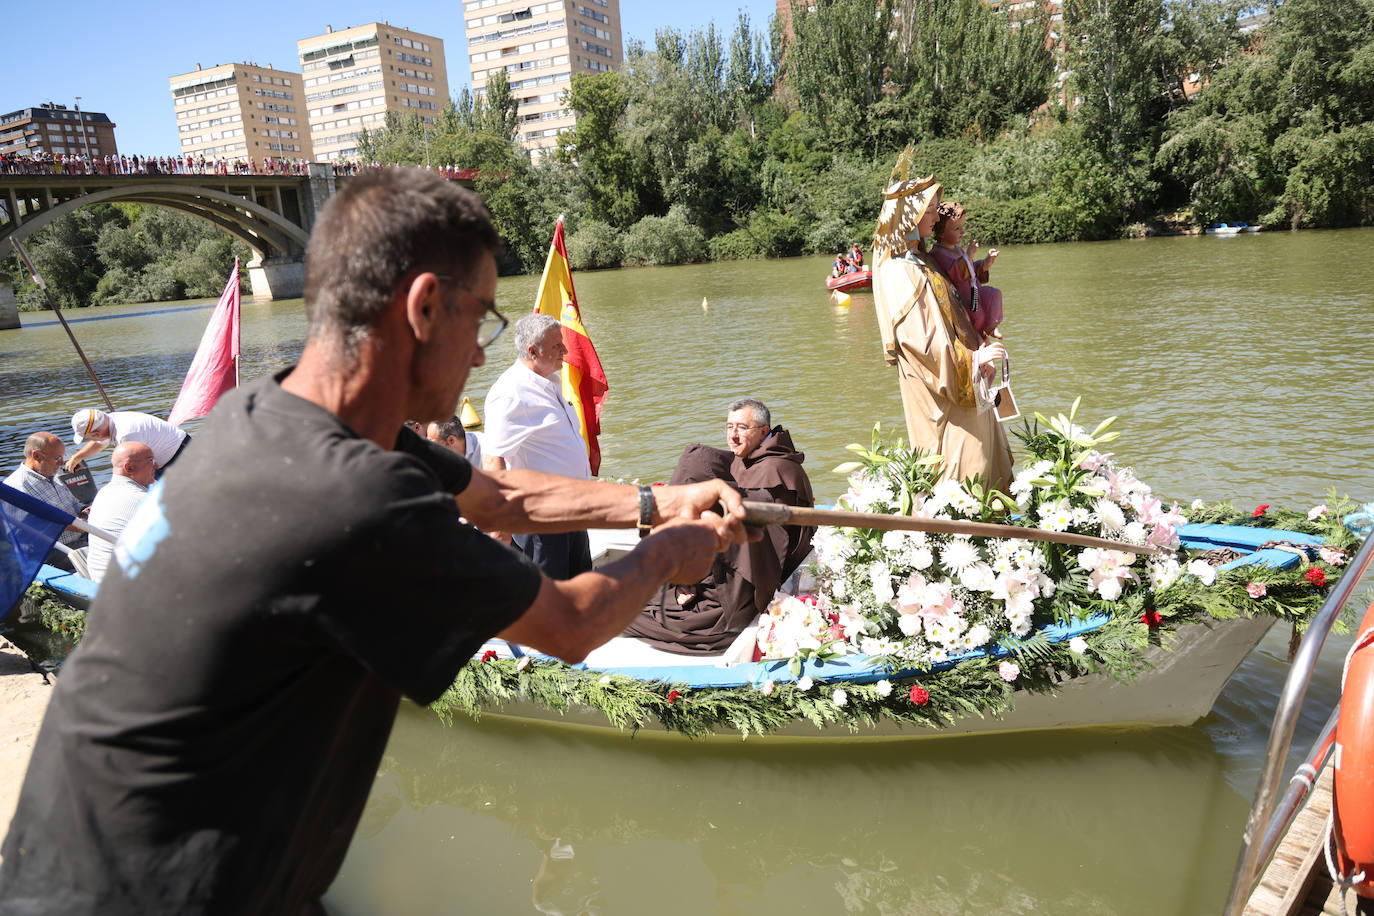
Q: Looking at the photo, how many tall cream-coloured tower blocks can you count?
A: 3